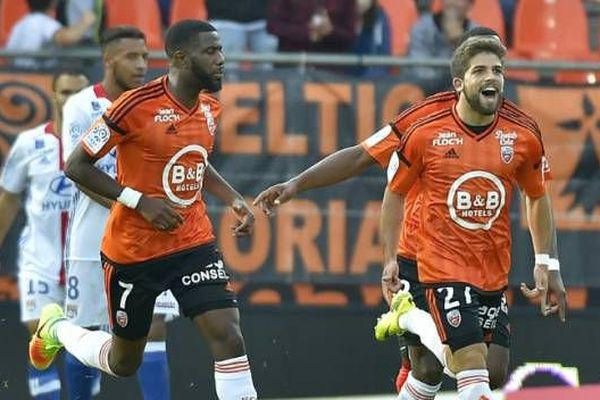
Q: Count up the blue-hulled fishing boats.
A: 0